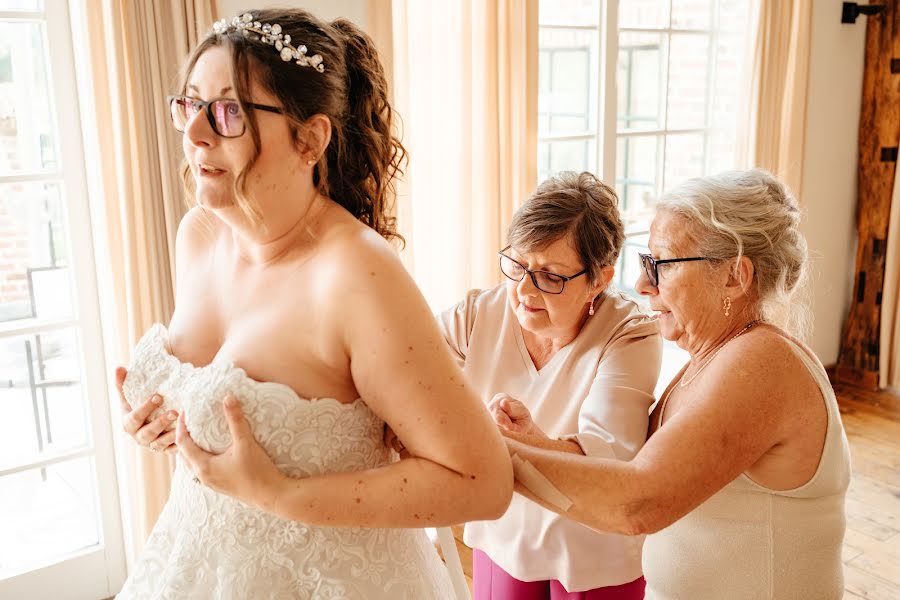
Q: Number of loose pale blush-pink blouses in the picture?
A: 1